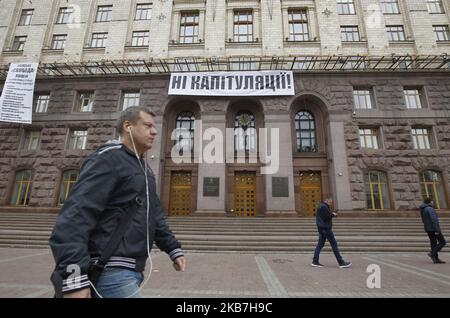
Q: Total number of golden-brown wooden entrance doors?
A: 3